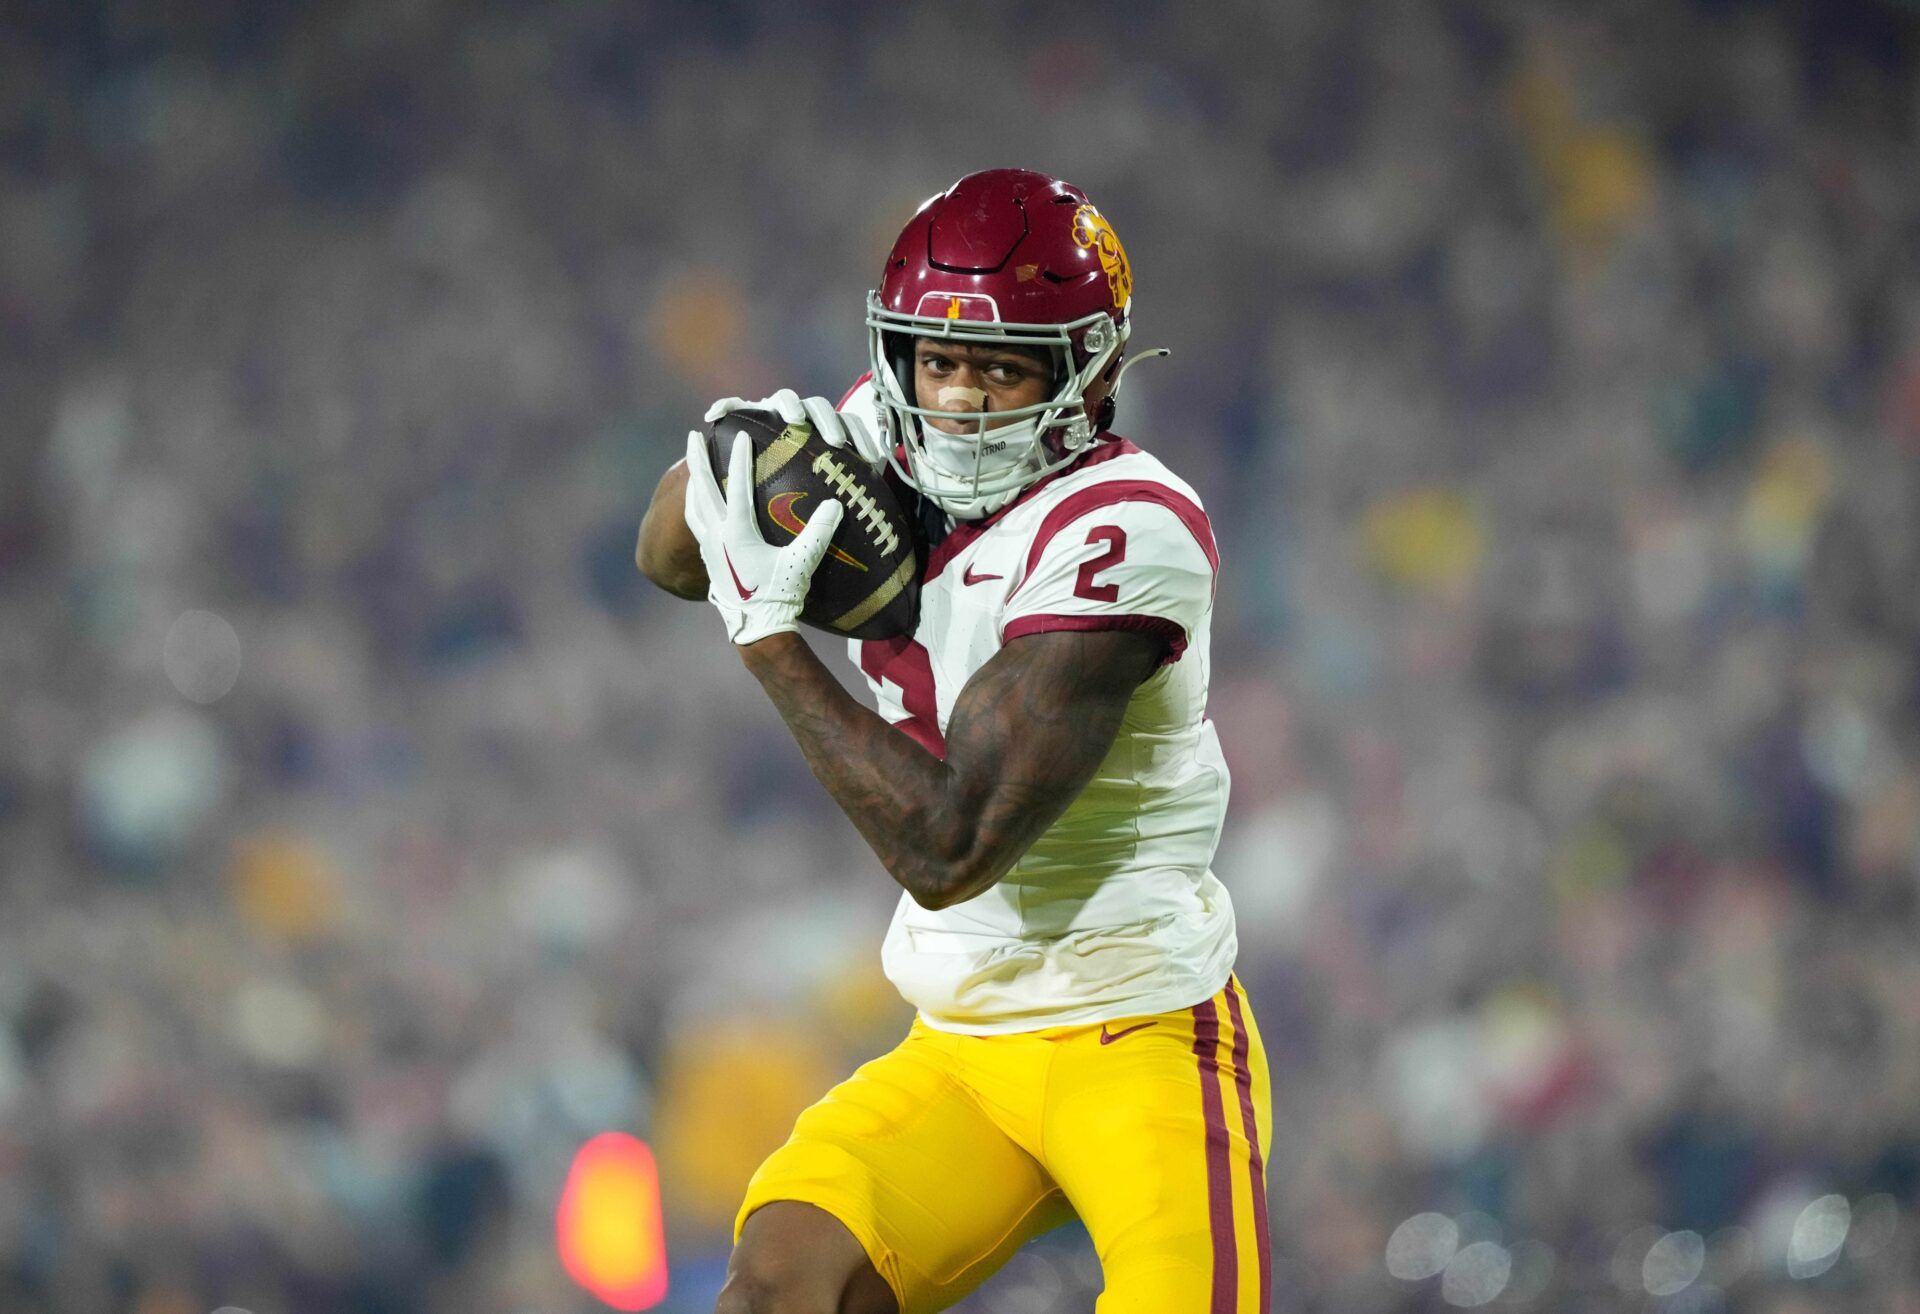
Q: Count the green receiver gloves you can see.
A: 0